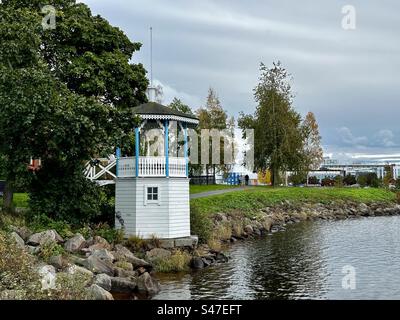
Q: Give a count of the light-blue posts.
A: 4